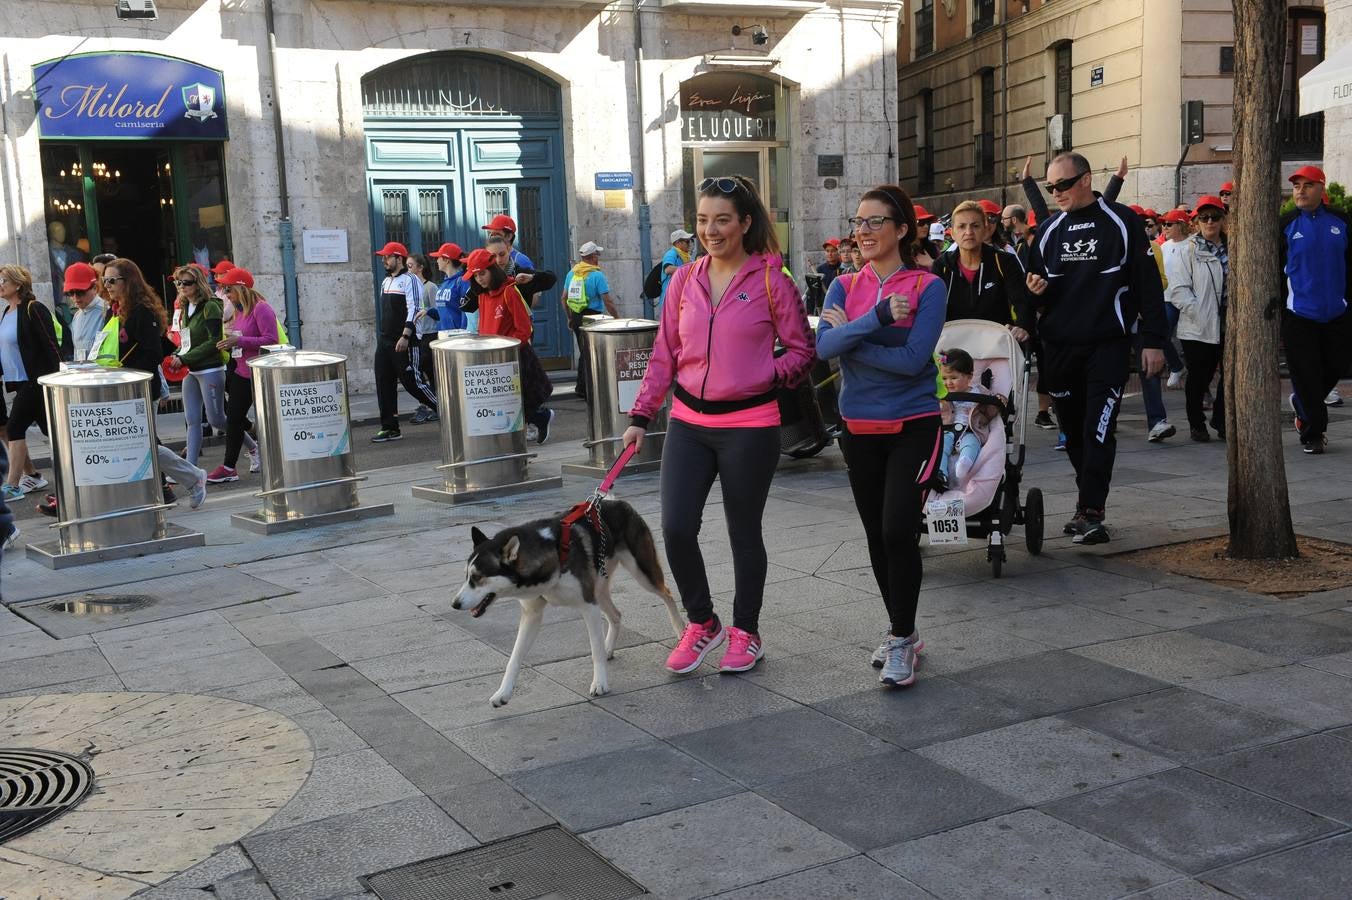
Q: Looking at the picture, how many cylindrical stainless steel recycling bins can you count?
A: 4